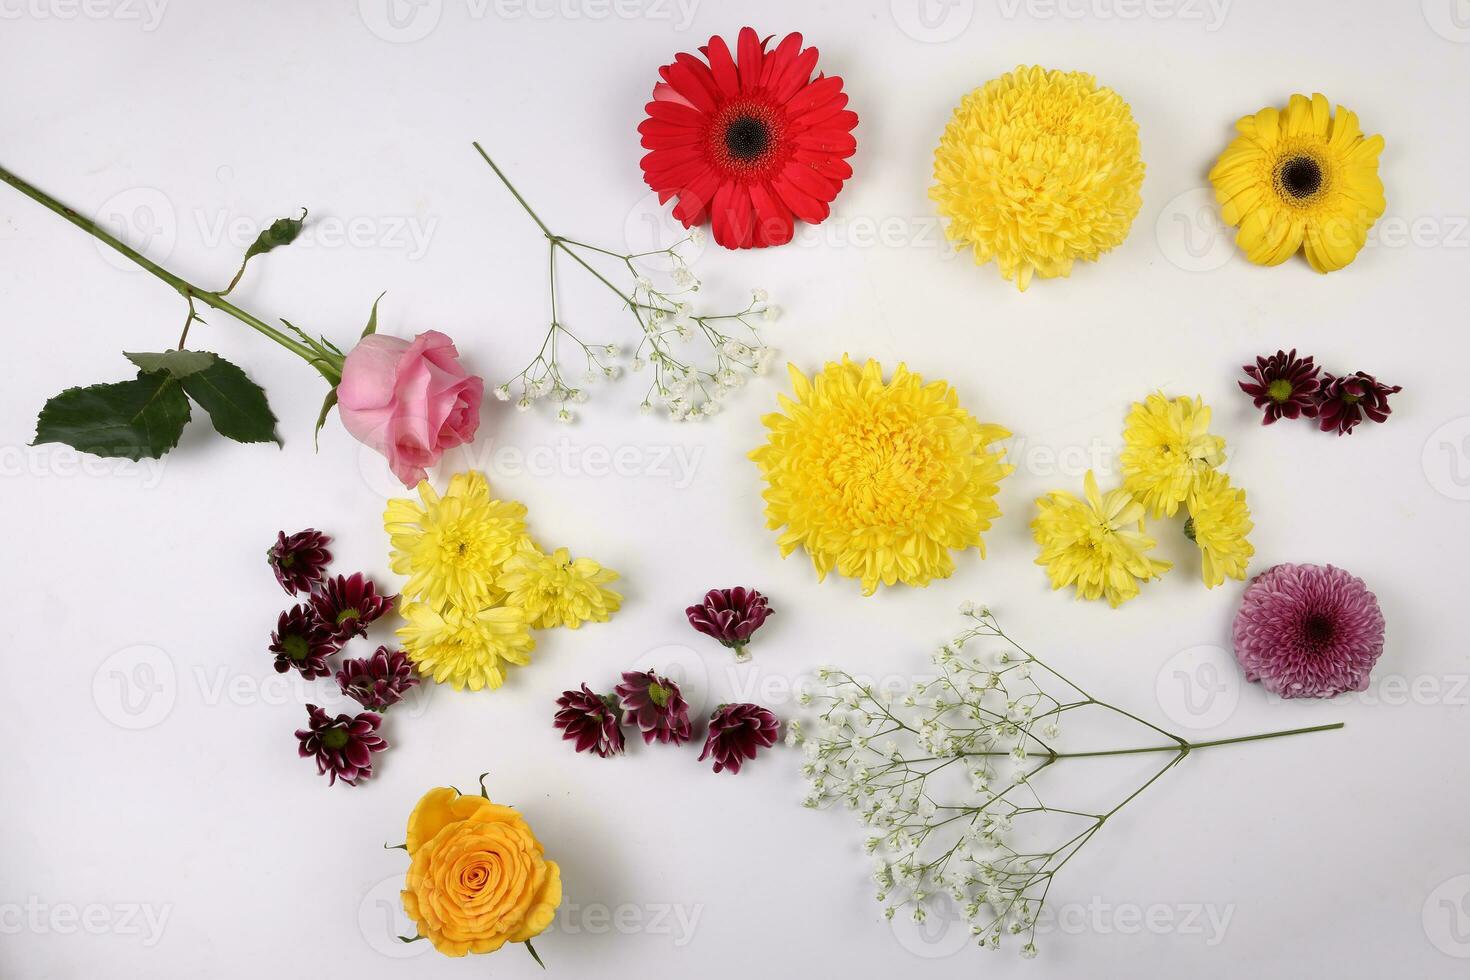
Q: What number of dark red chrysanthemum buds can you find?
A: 11